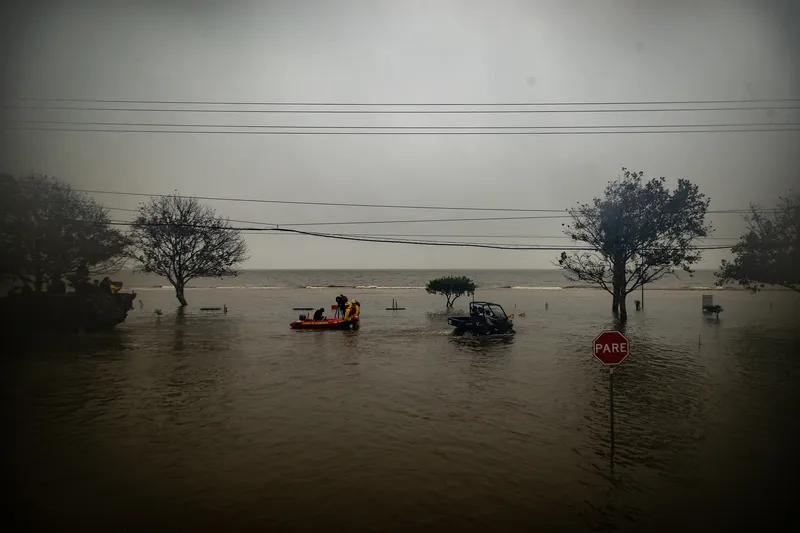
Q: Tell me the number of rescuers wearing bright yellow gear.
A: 2